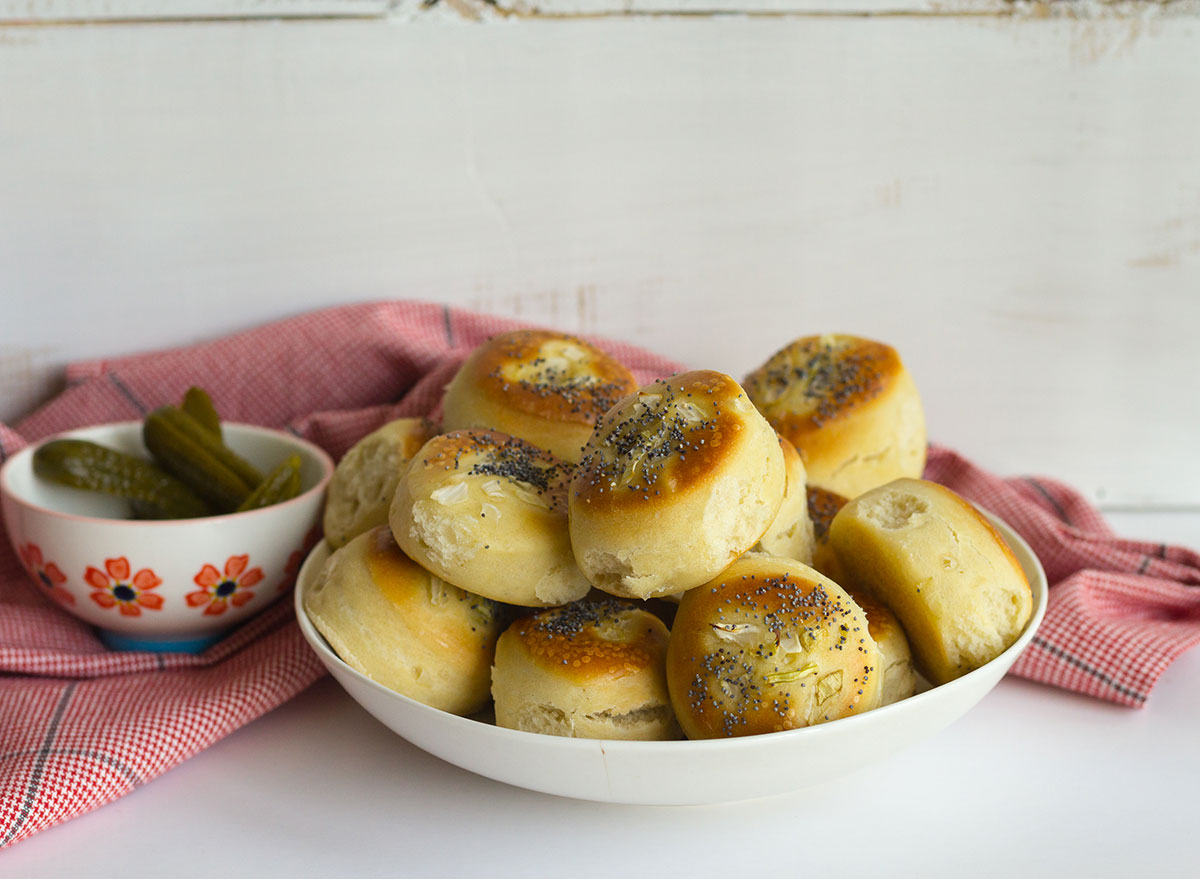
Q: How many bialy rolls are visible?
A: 12